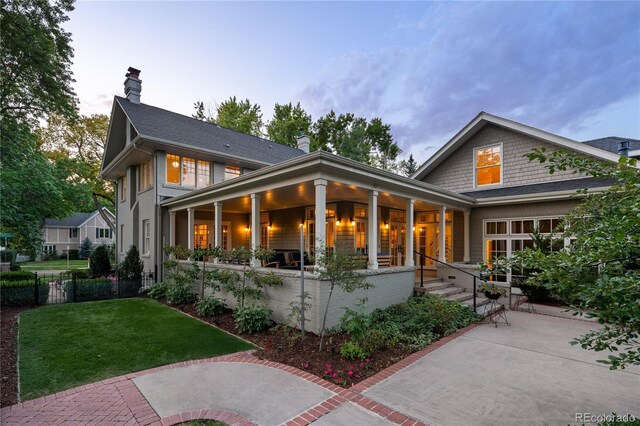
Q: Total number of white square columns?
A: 9